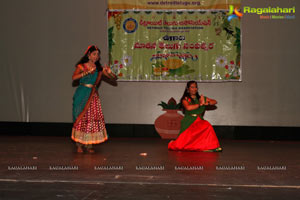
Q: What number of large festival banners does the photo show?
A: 1